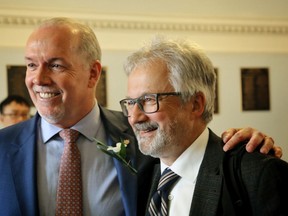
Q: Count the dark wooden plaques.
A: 4